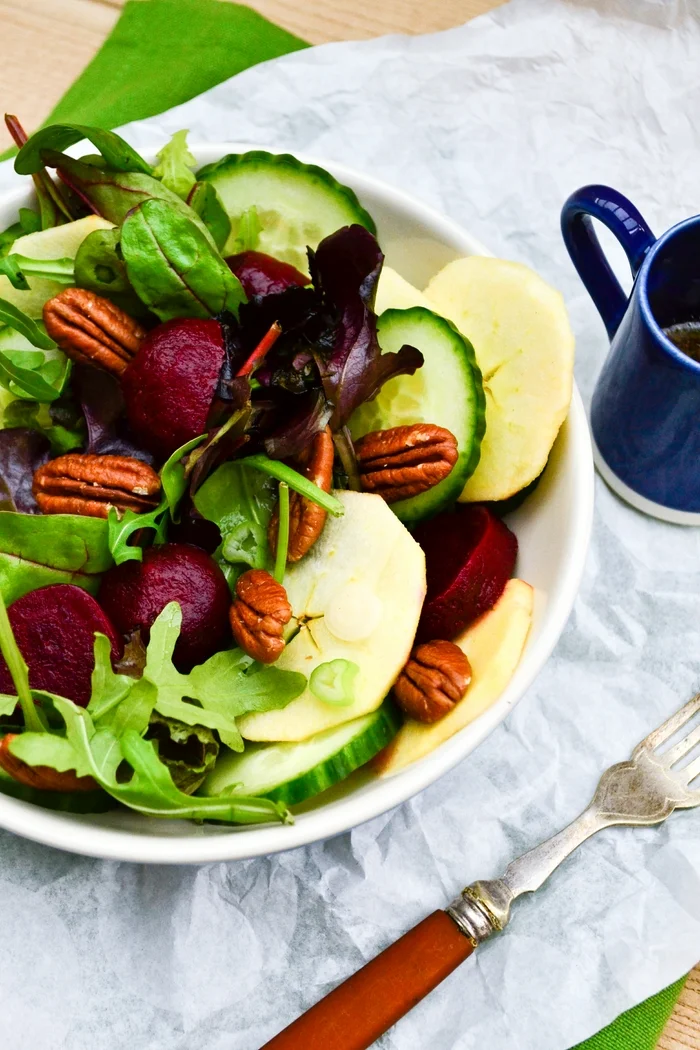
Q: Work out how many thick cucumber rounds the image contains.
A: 3